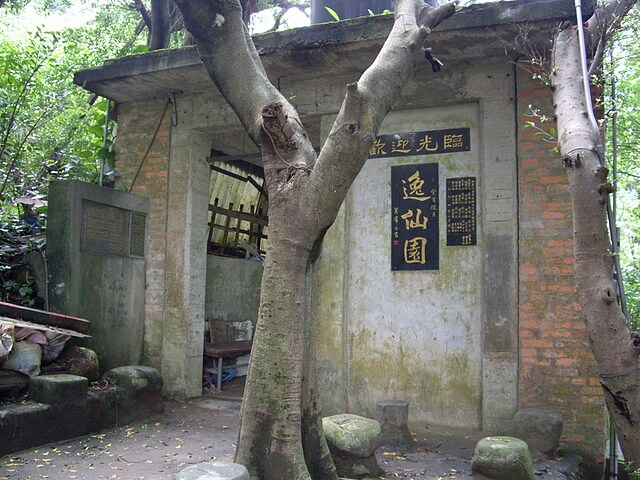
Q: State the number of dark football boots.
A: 0